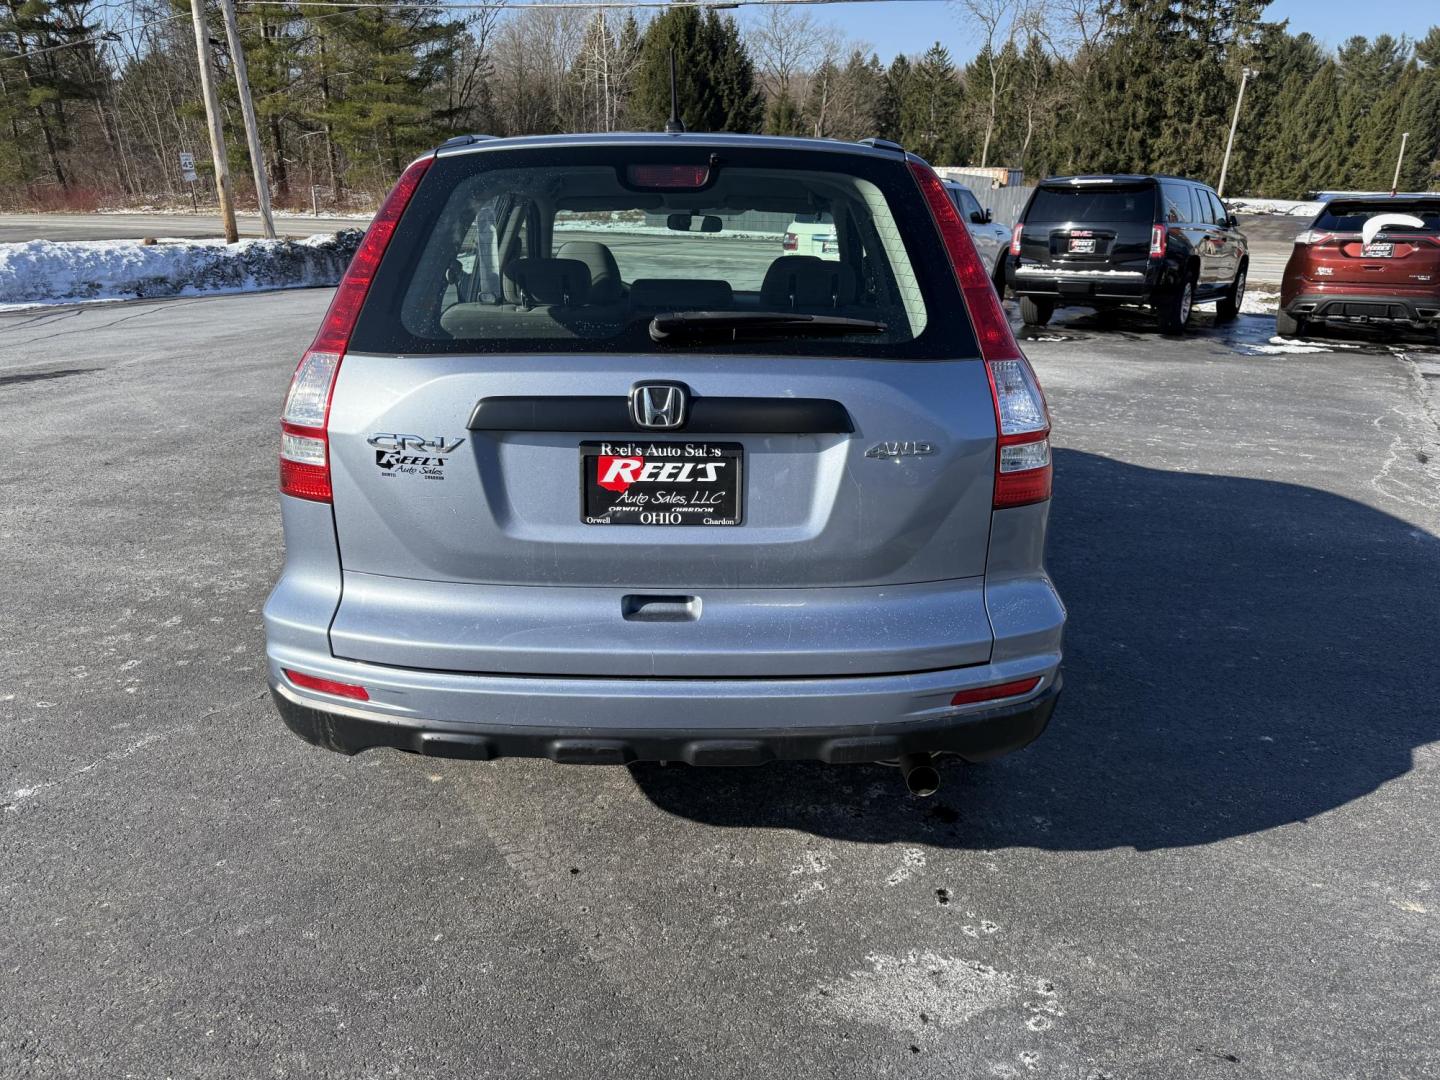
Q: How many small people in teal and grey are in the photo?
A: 0